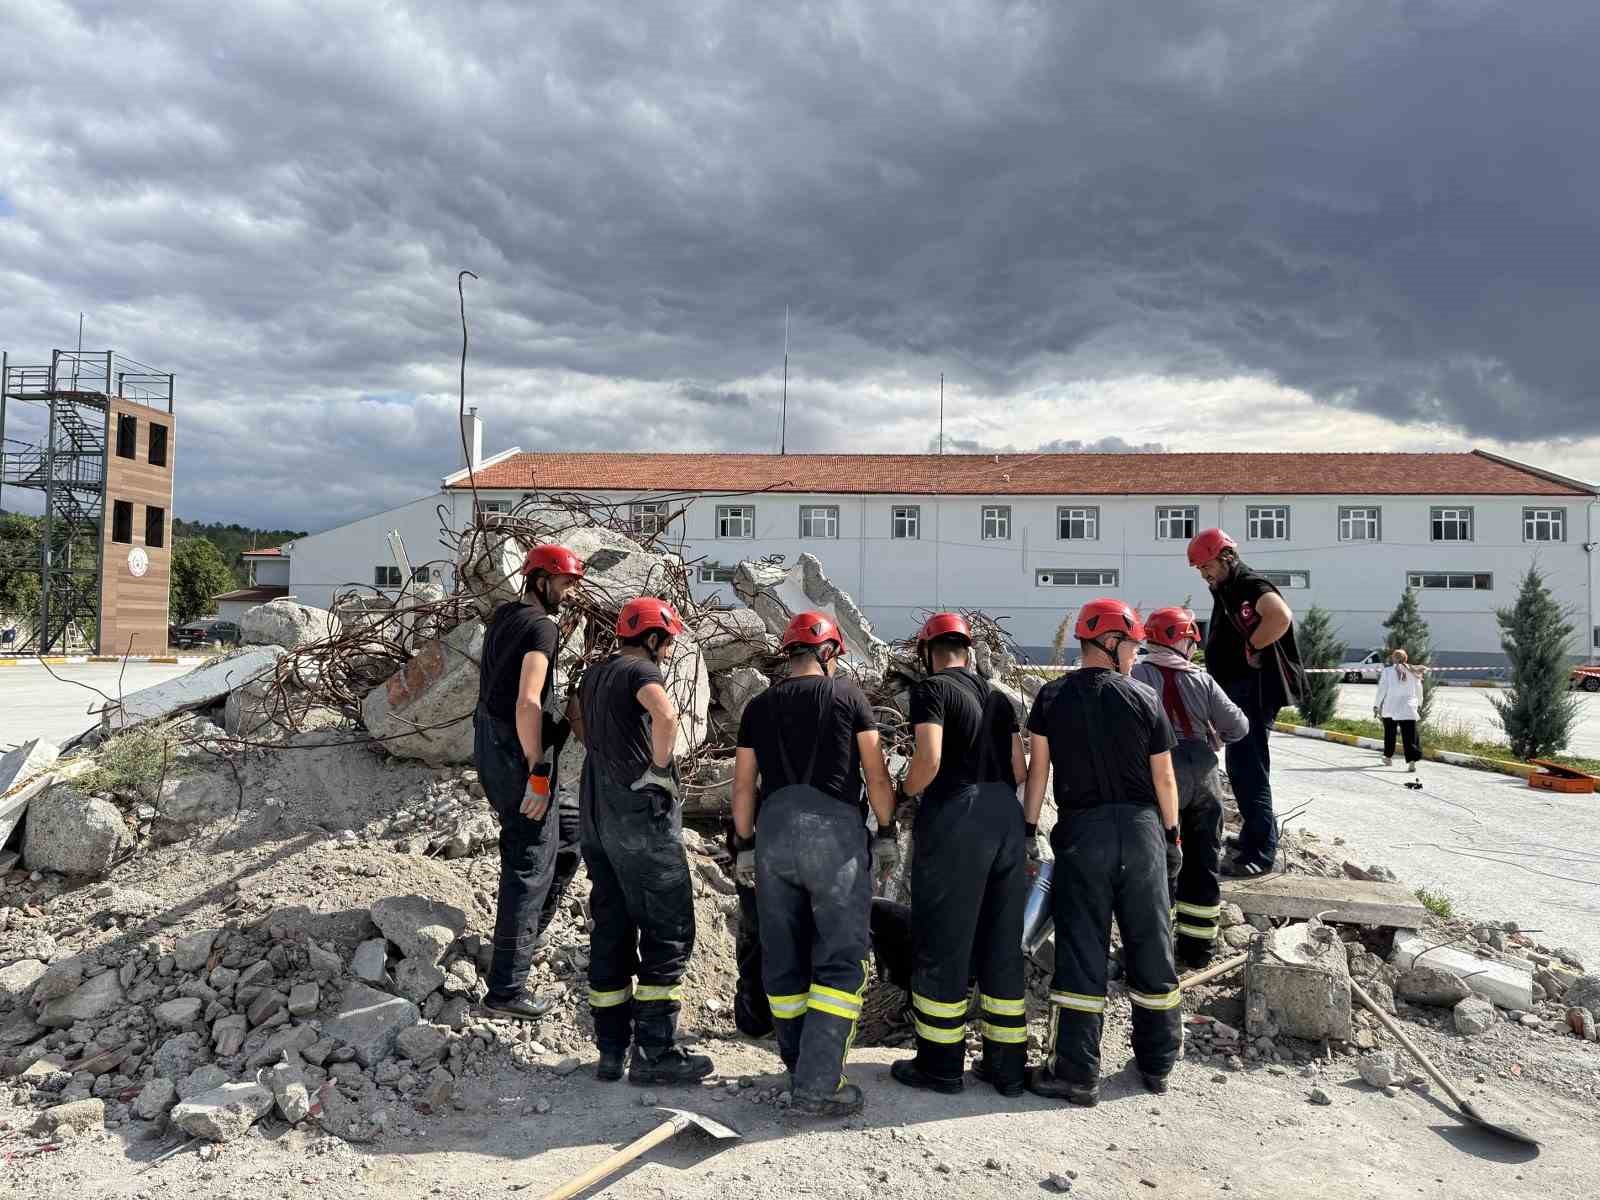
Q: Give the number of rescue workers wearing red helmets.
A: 7